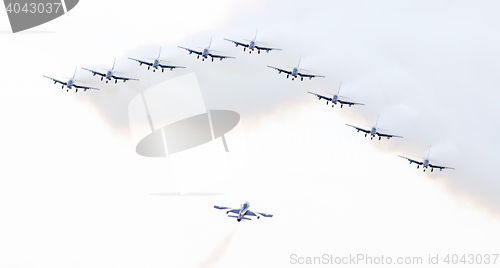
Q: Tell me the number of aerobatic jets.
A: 10